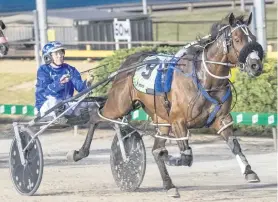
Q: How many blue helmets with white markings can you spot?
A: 1